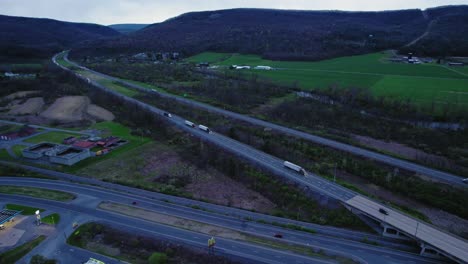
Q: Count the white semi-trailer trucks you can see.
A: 3